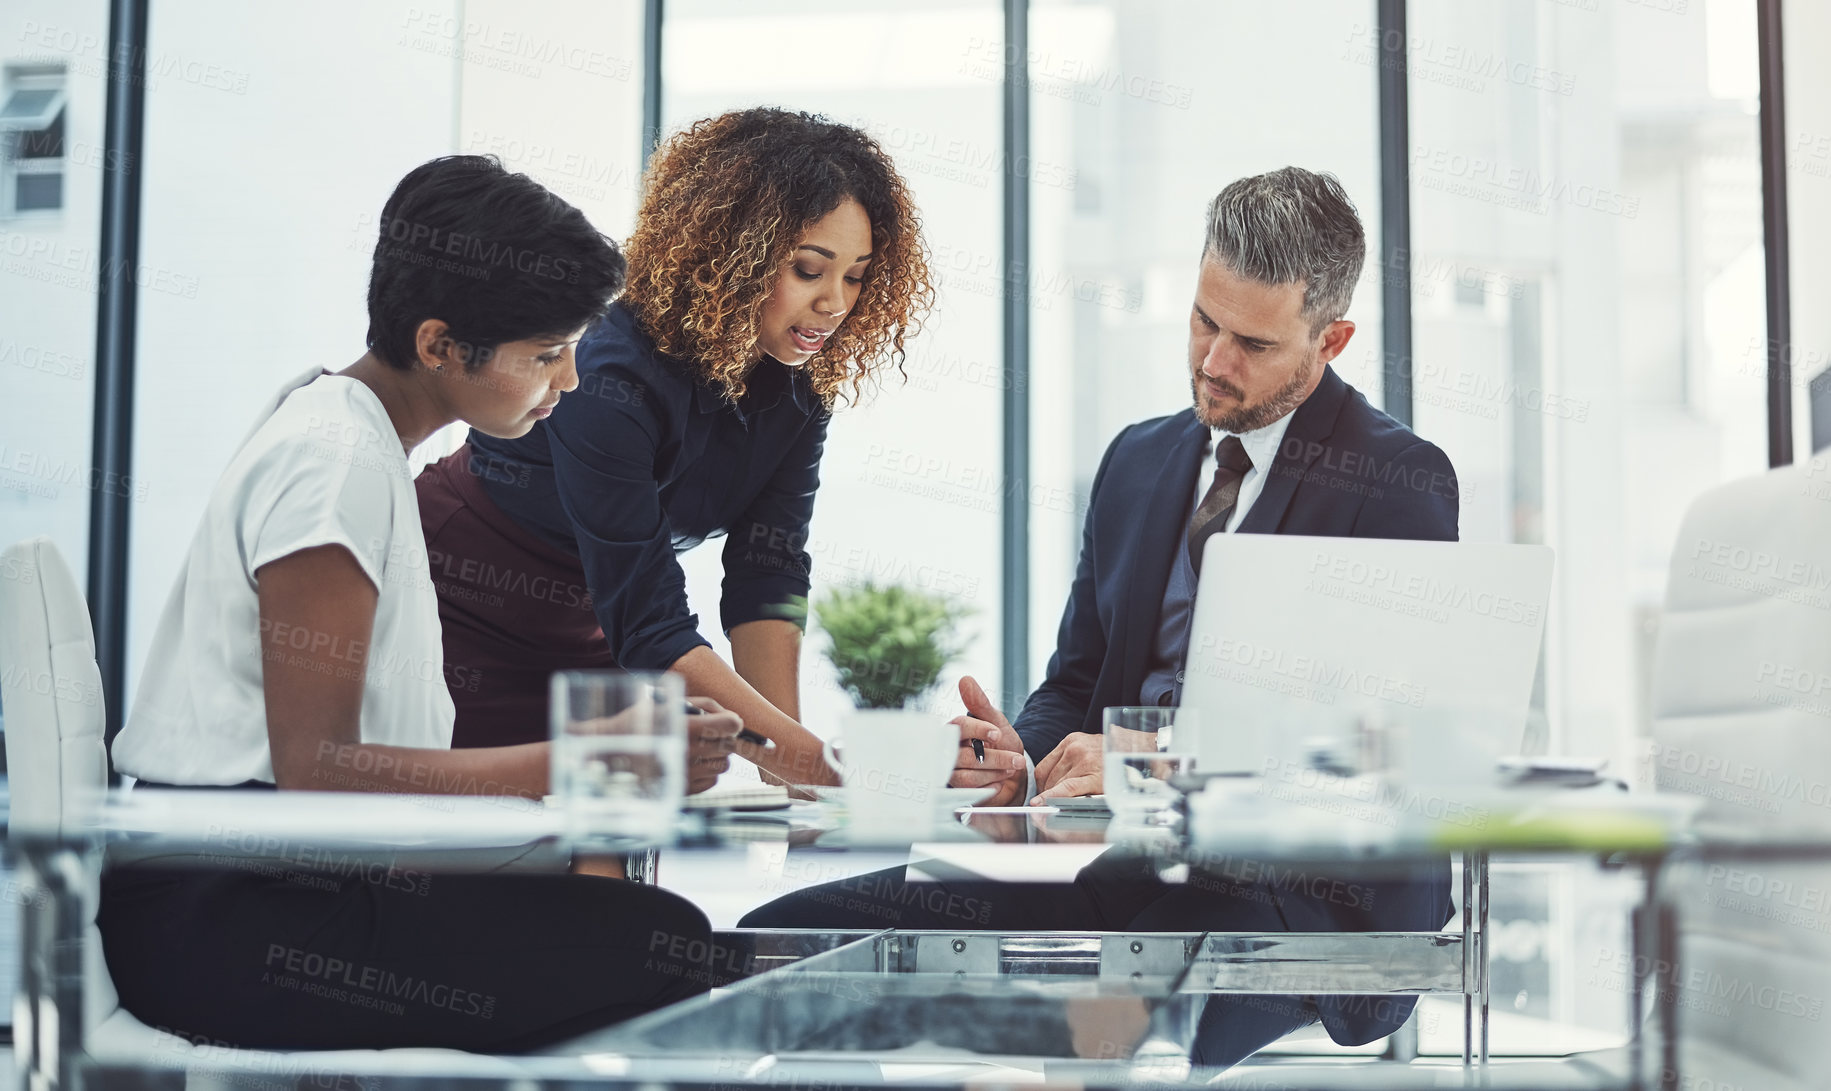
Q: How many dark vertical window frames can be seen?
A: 5